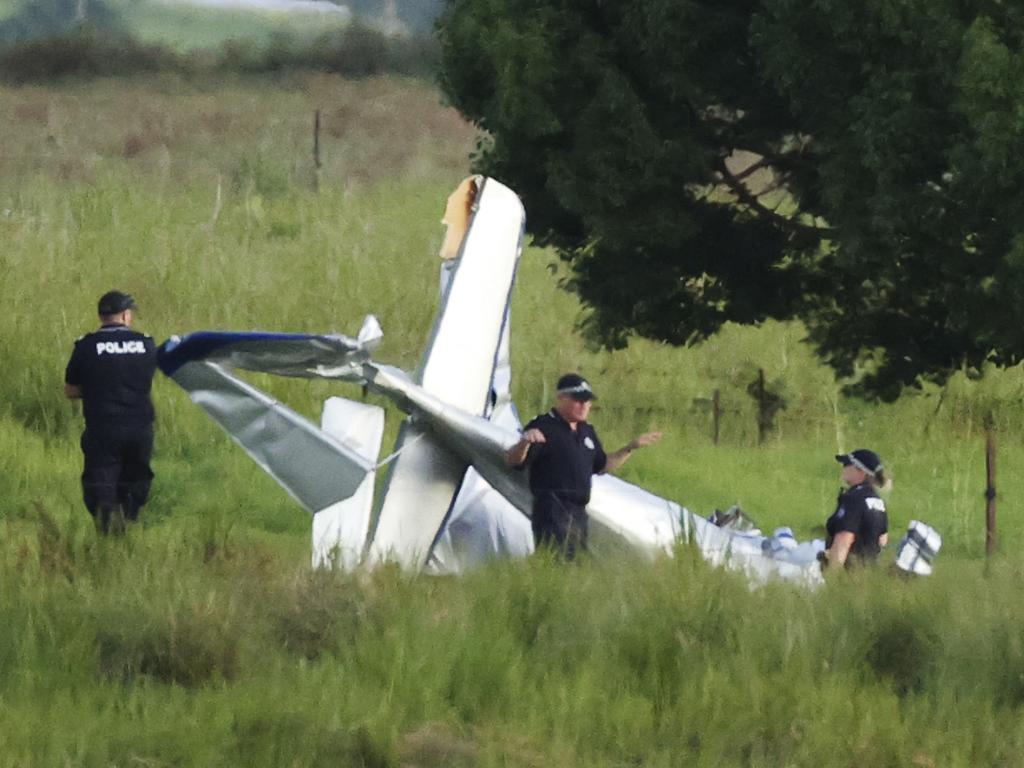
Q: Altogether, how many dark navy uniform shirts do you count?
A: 3